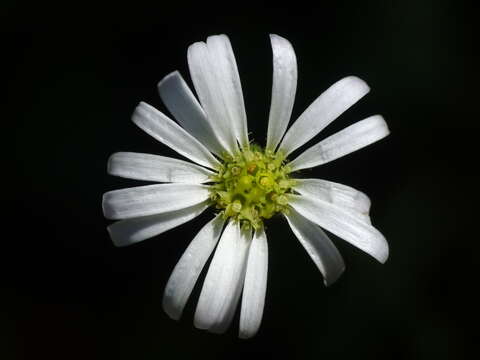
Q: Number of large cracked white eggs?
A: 0